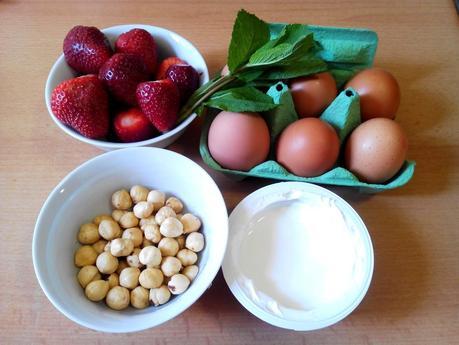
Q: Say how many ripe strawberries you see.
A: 8